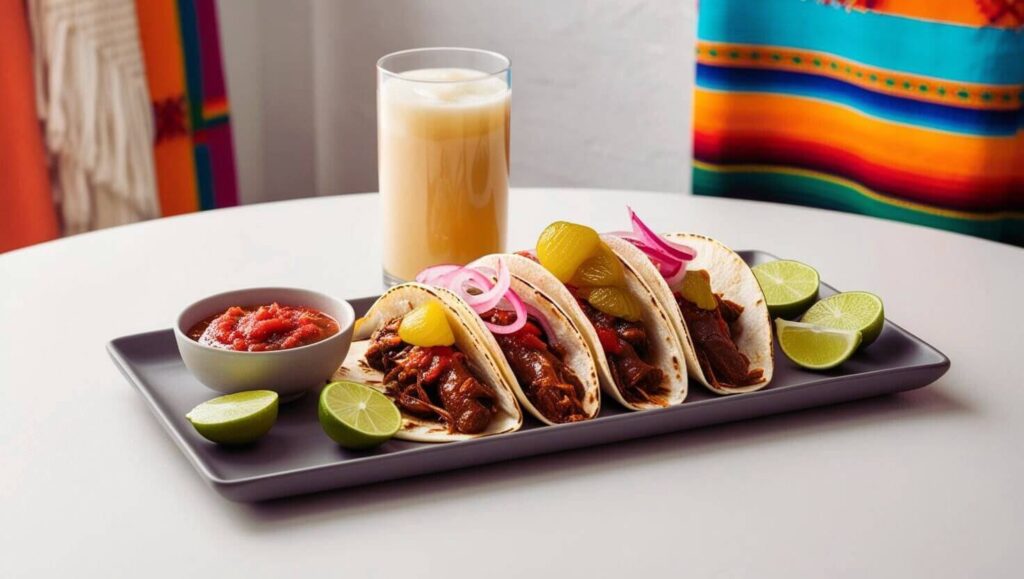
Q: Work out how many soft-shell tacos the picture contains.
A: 4